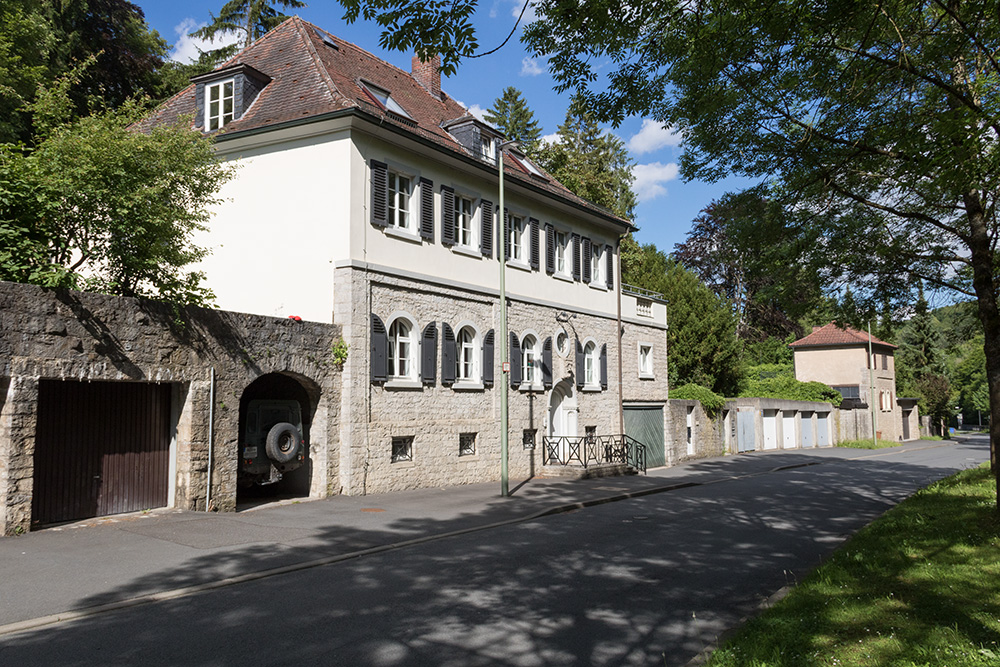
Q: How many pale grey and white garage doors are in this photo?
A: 5